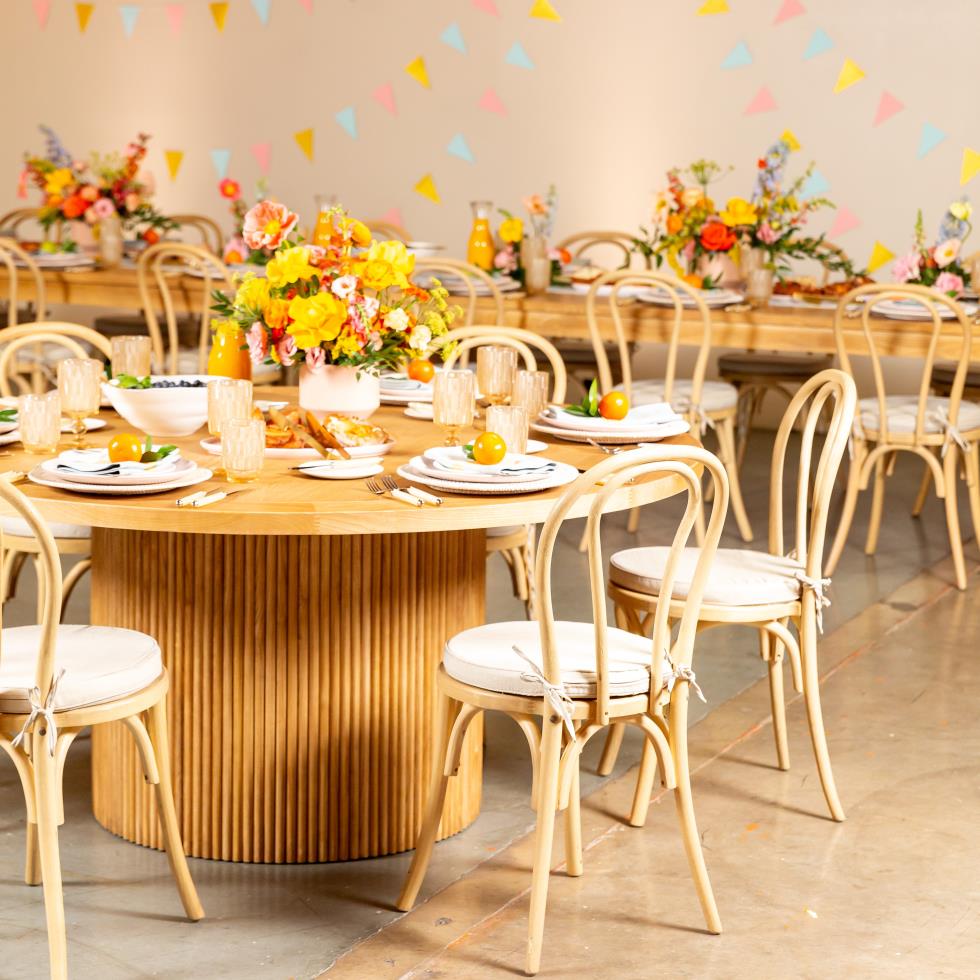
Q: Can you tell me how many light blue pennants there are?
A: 11